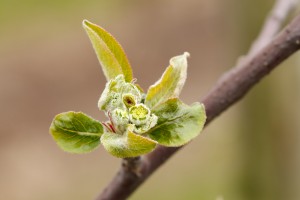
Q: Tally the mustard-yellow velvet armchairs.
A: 0